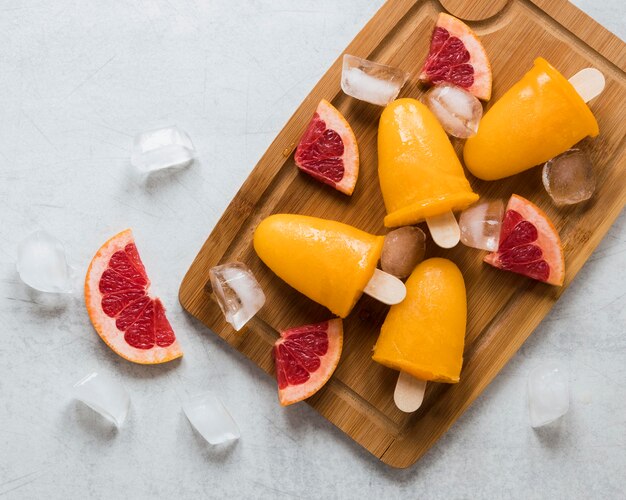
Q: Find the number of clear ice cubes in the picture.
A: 11